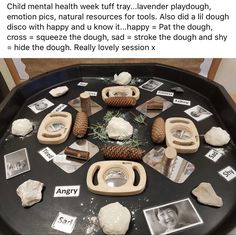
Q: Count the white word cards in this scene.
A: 10